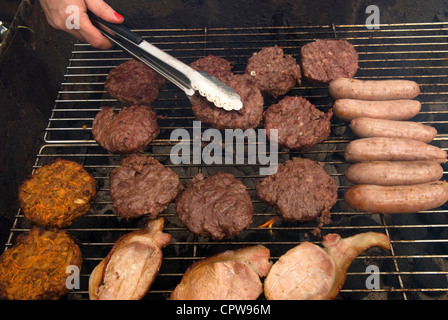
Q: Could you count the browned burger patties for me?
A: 10